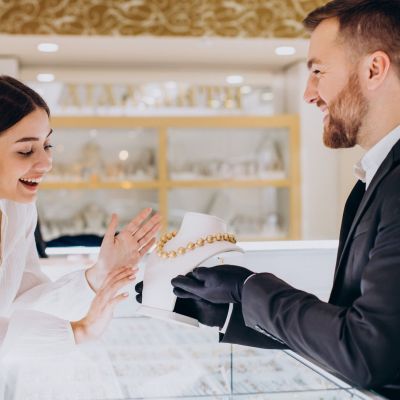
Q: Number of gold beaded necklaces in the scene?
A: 1